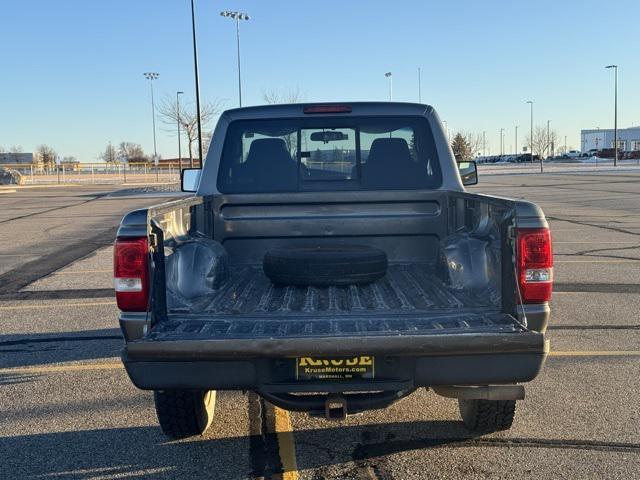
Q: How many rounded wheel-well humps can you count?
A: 2